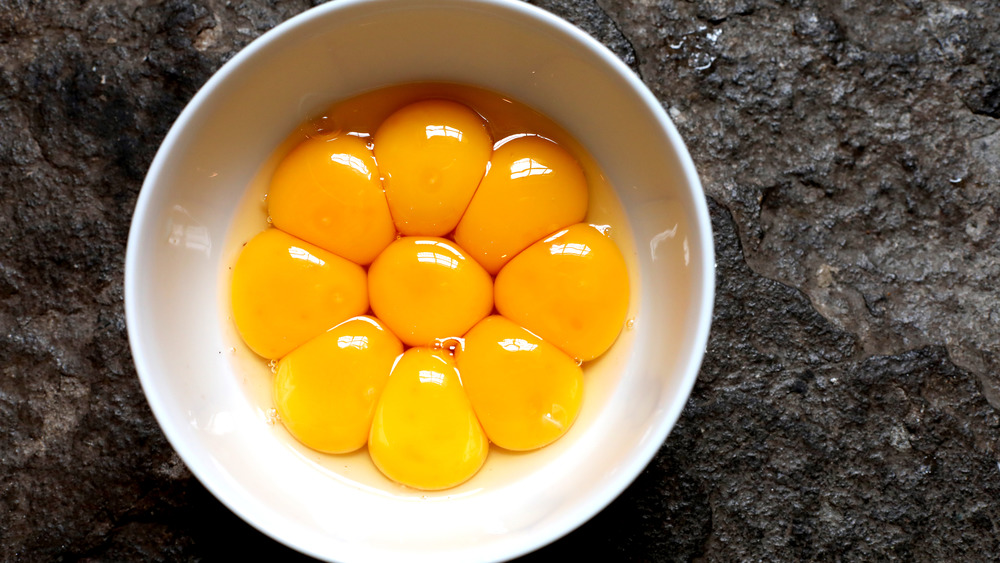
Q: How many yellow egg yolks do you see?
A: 9